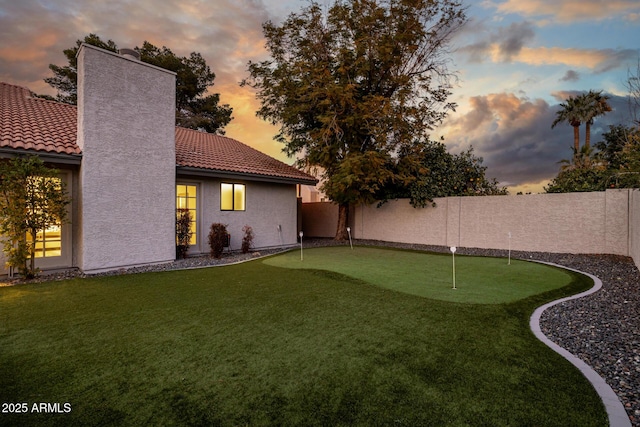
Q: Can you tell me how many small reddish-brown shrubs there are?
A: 3